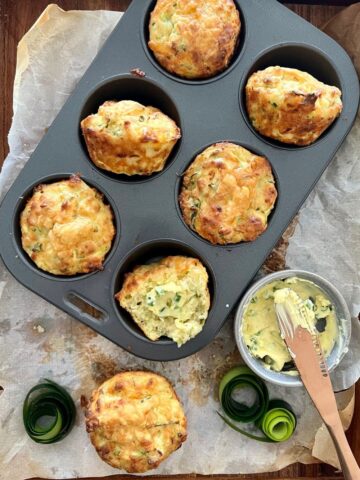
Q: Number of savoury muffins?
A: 7